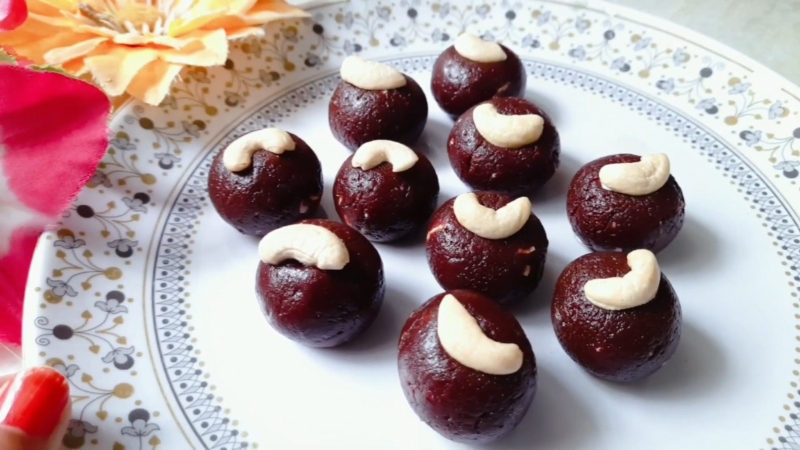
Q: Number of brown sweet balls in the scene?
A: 10